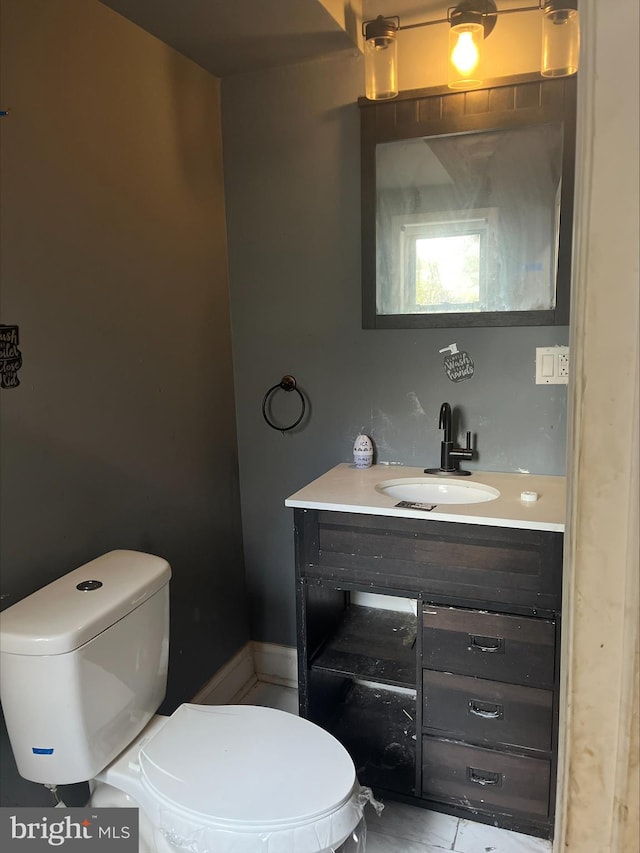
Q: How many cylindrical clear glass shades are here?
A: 3